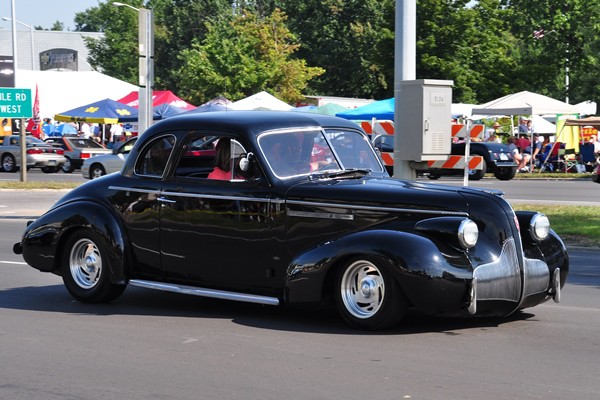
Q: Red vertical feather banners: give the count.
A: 1